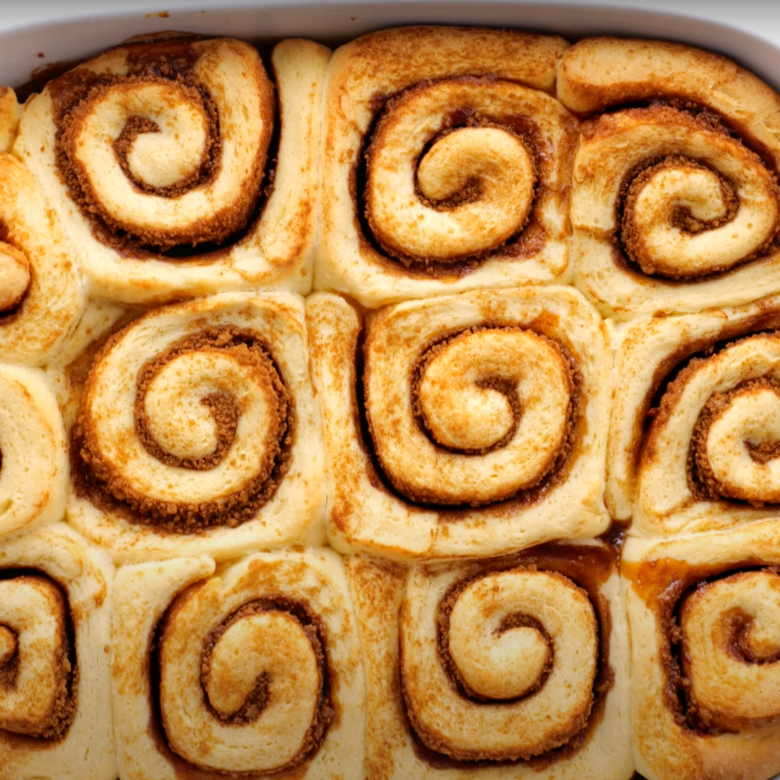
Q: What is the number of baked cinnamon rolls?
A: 12